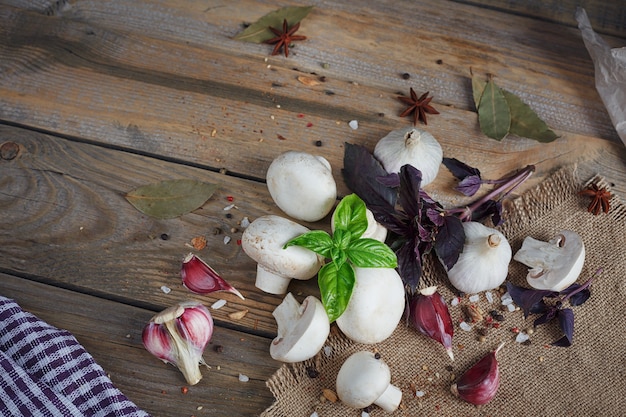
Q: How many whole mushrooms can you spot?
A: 5